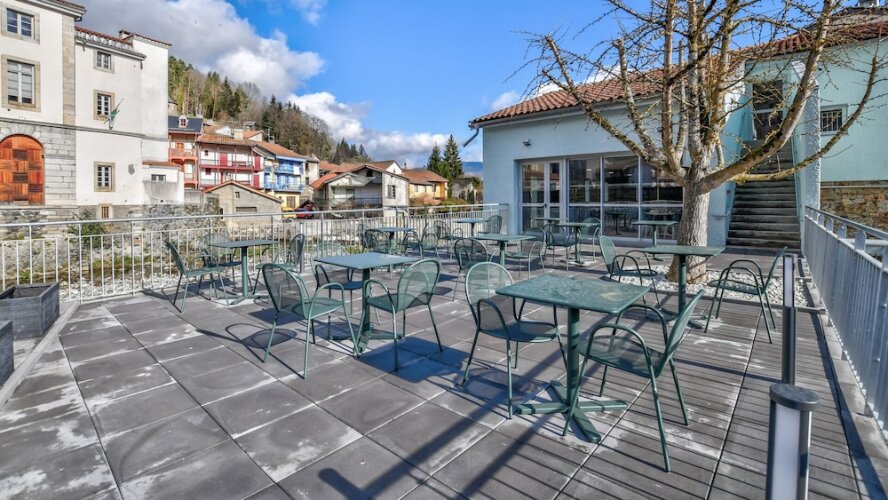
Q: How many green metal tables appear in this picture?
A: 10